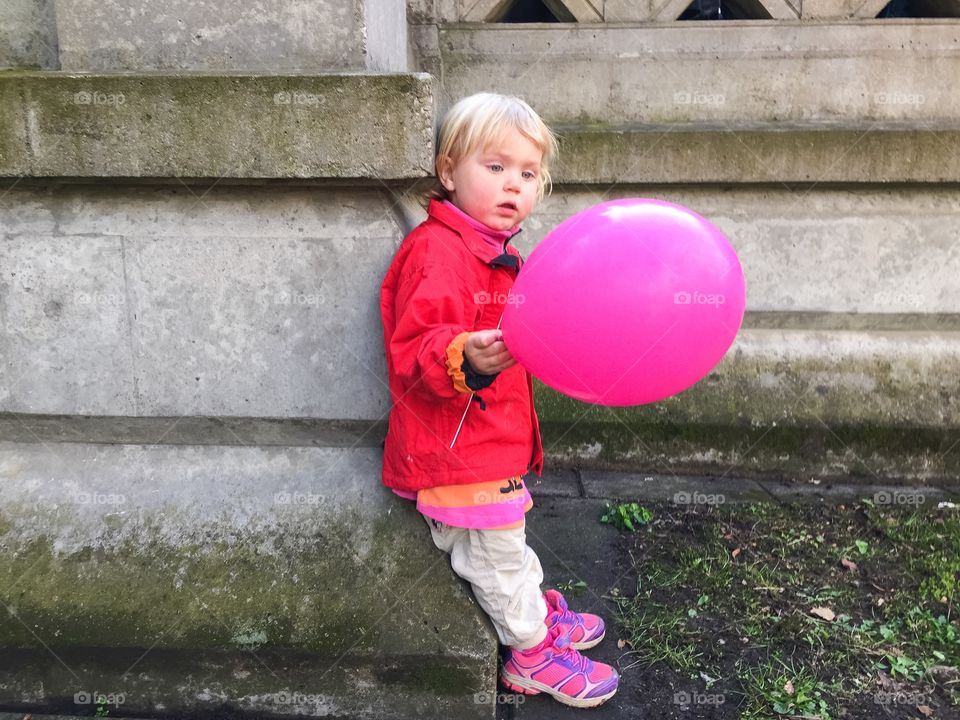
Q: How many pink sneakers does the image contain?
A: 2